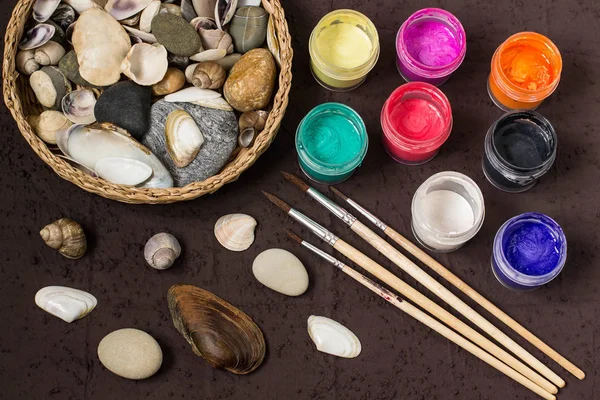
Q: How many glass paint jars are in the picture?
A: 8